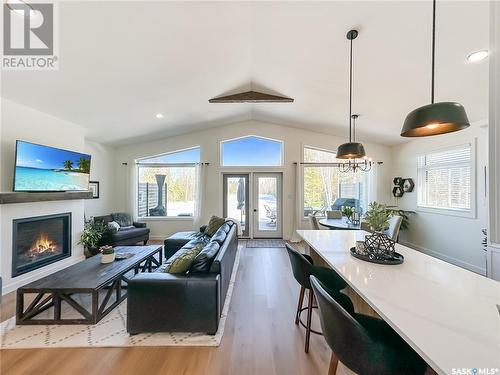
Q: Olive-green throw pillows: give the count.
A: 2